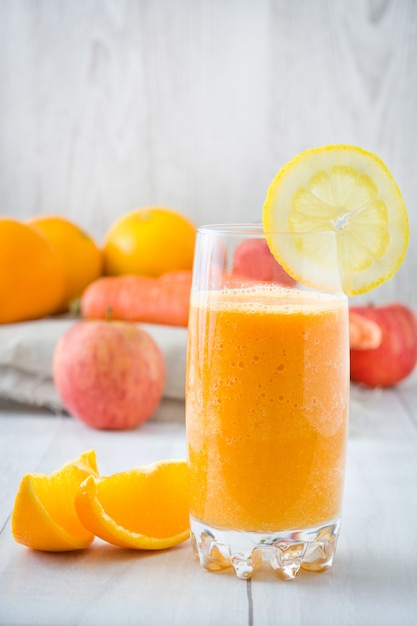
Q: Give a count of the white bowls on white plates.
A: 0